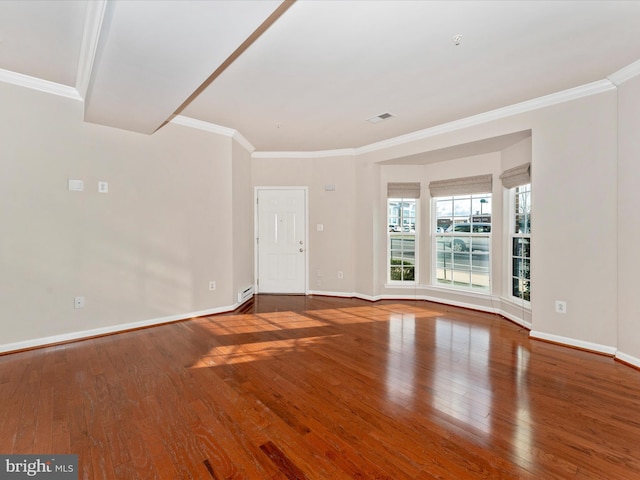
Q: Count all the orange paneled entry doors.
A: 0